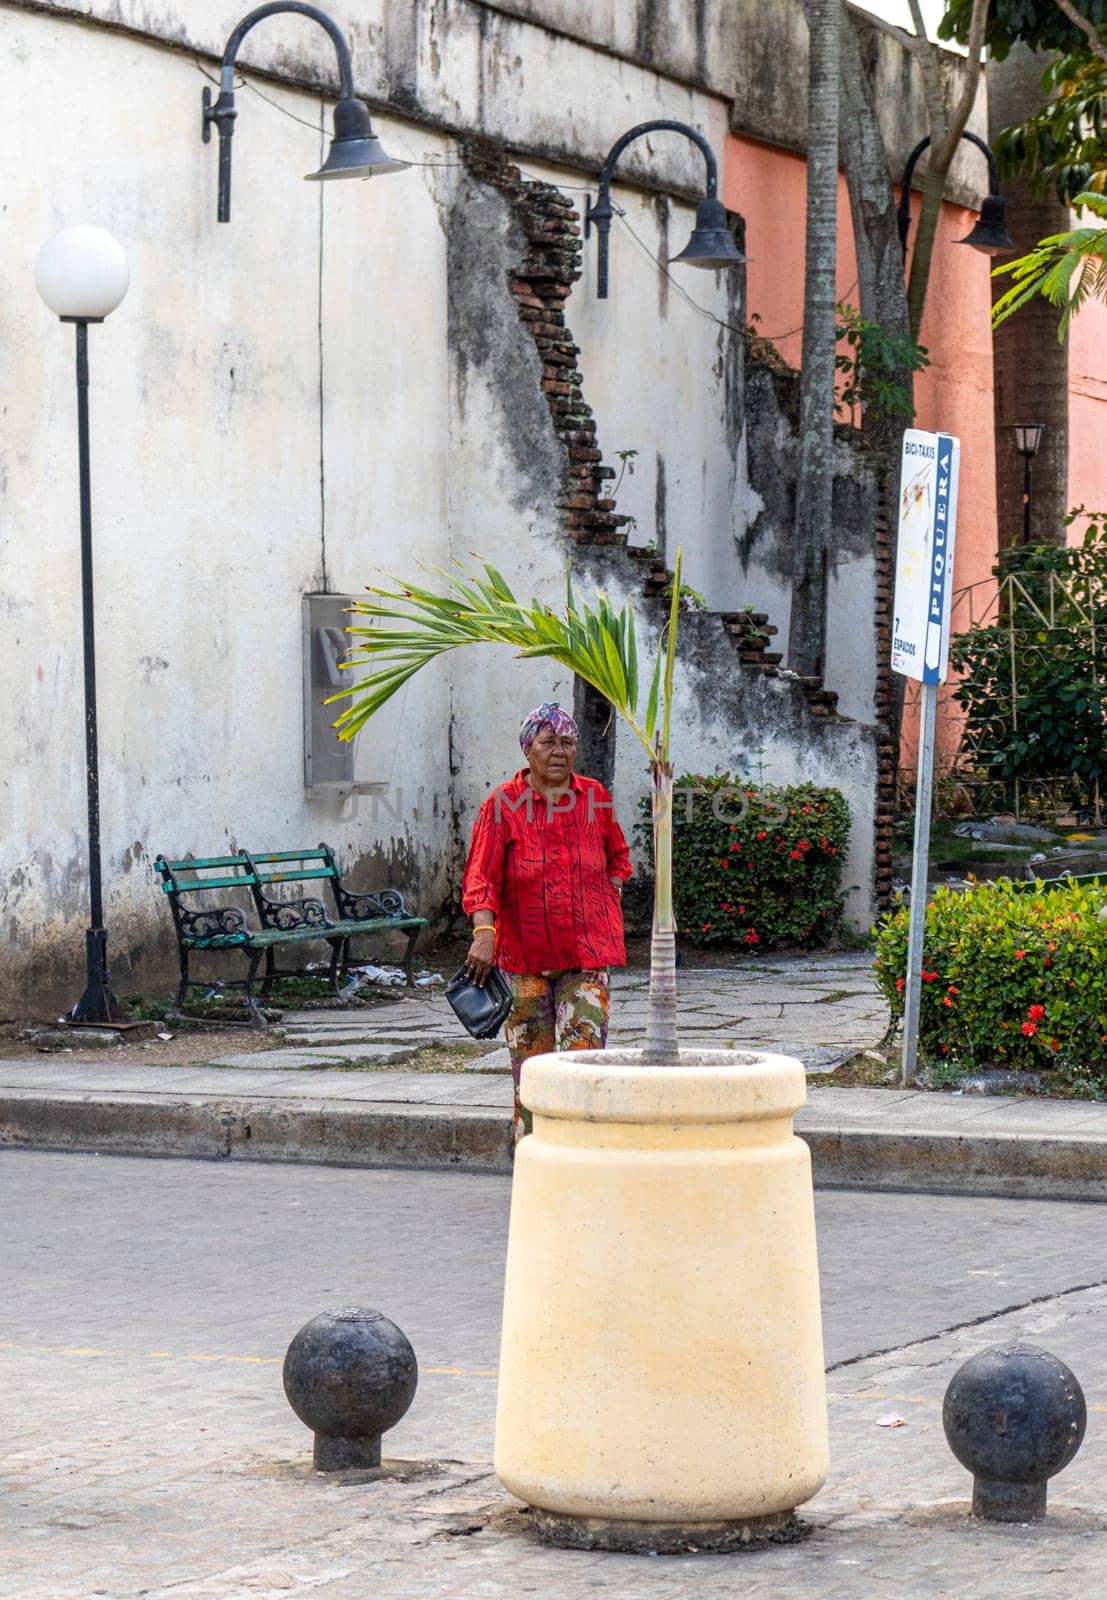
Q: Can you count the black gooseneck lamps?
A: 3